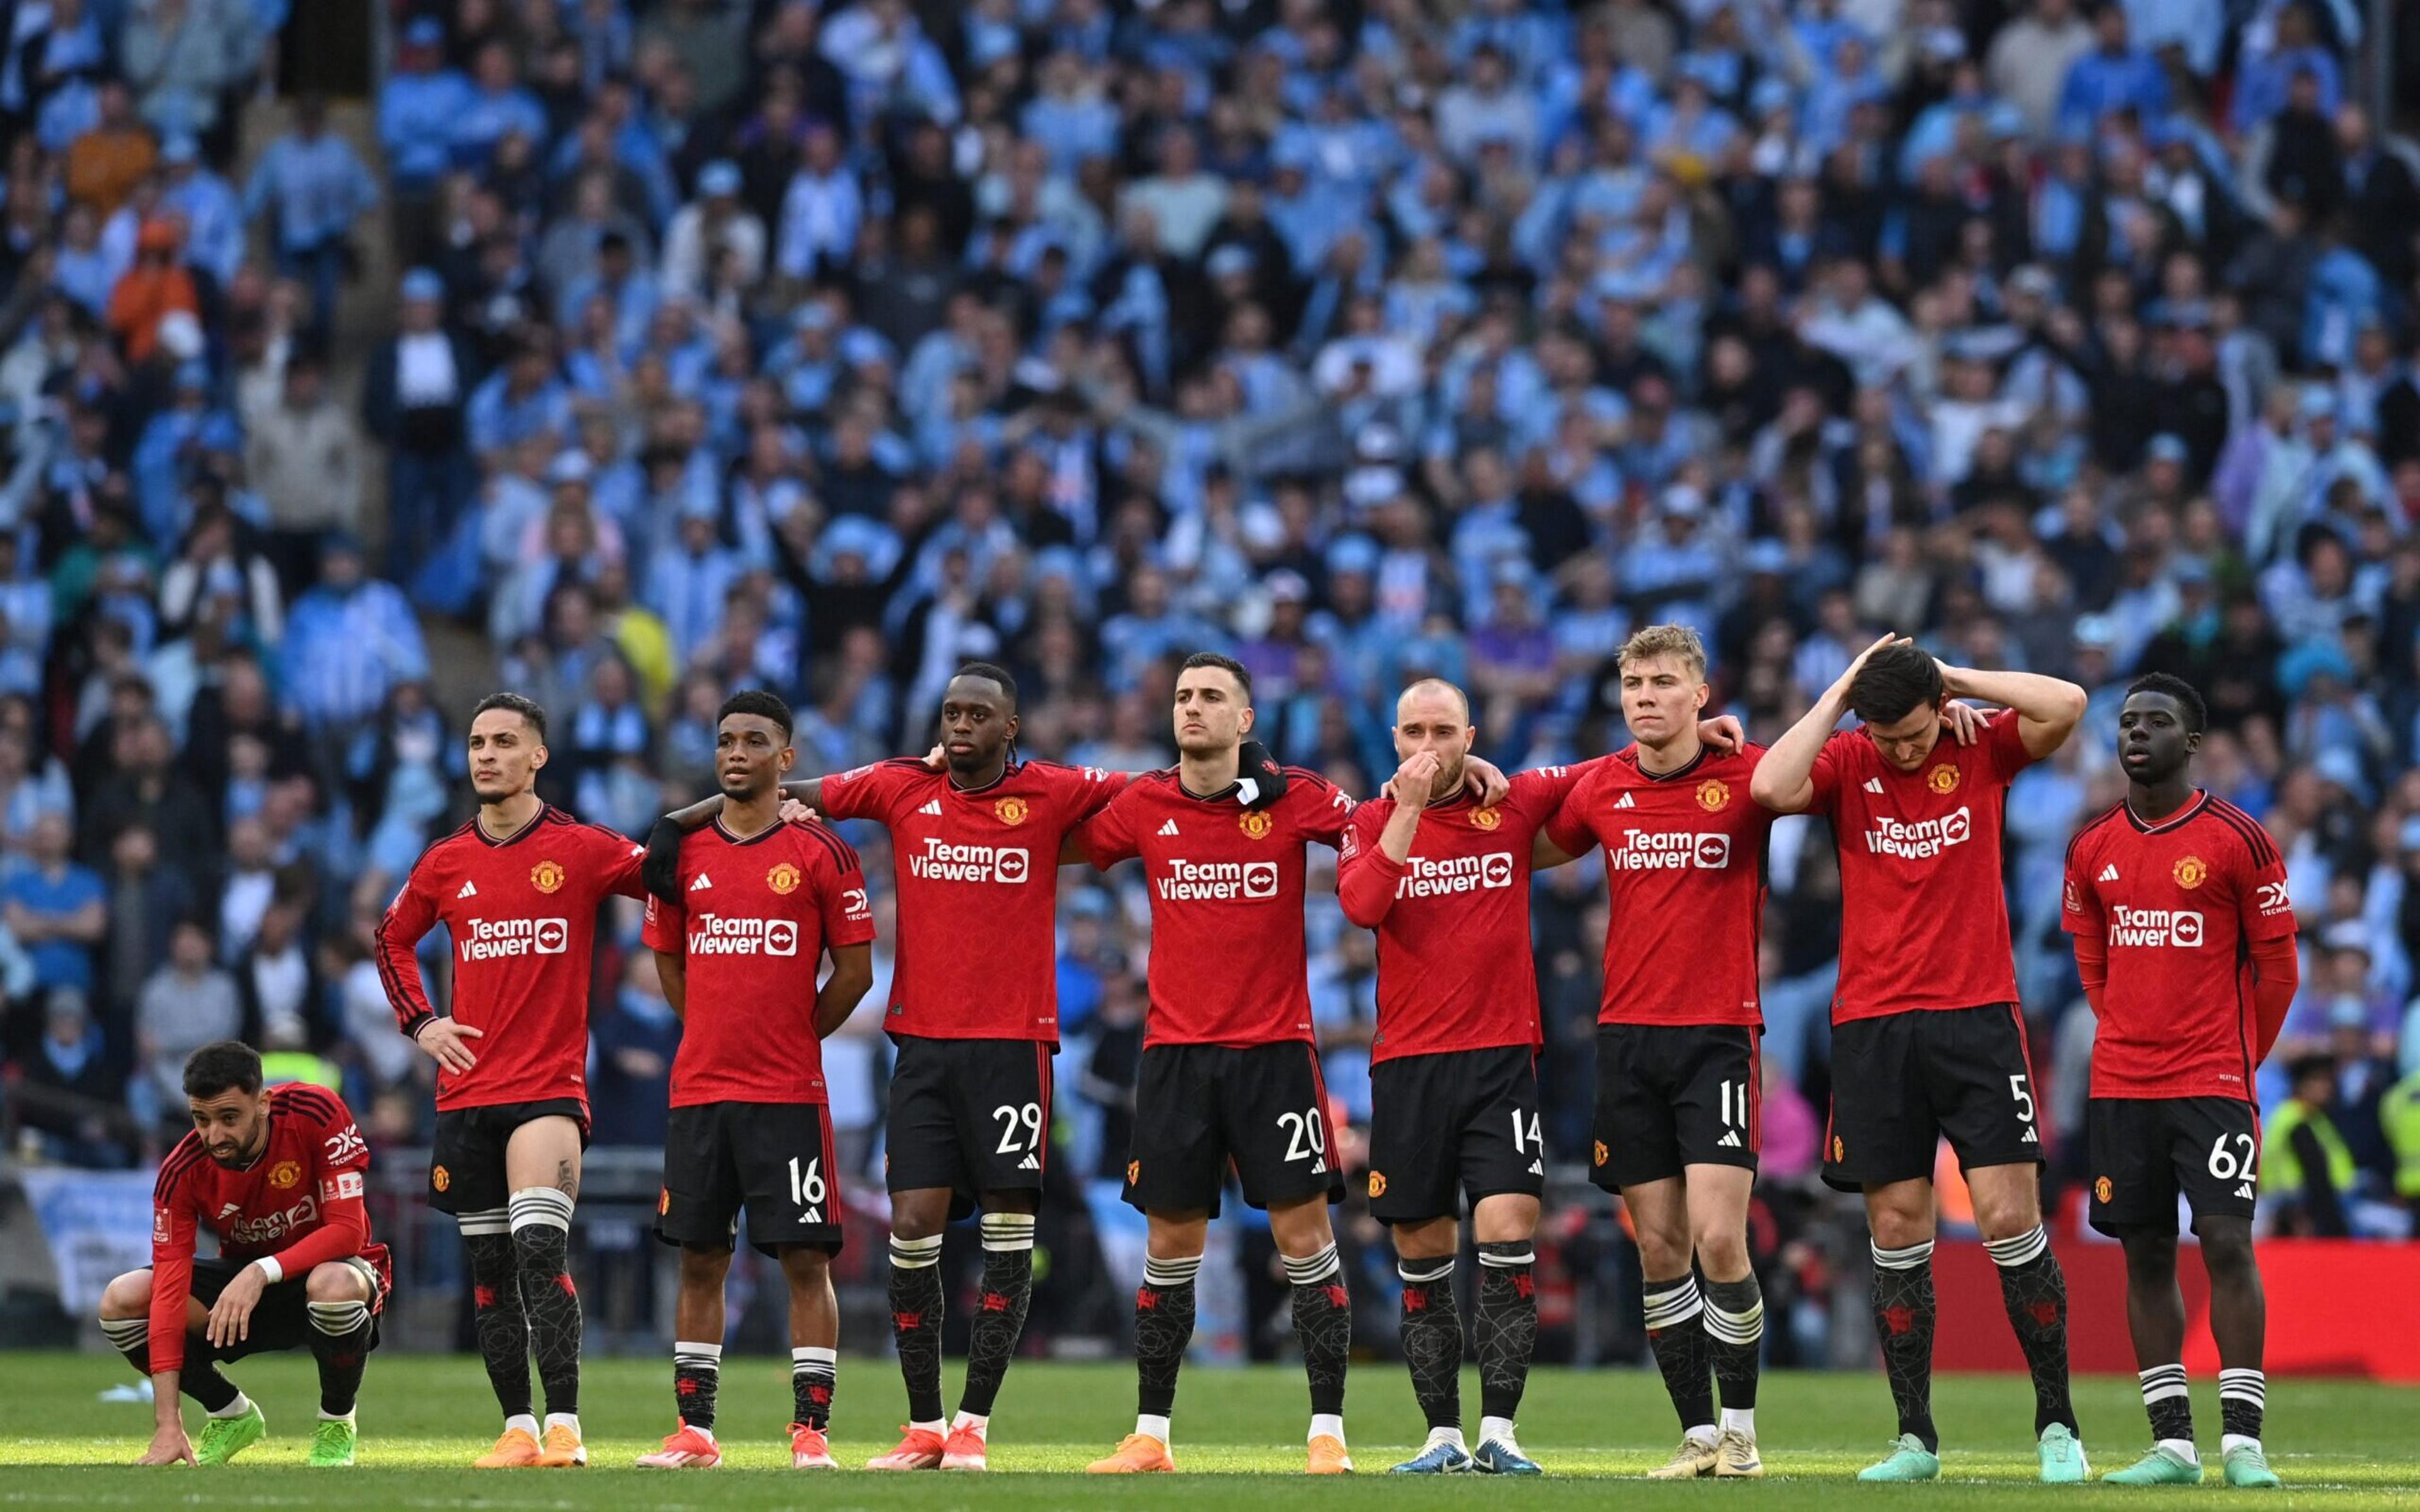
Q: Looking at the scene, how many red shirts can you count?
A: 9